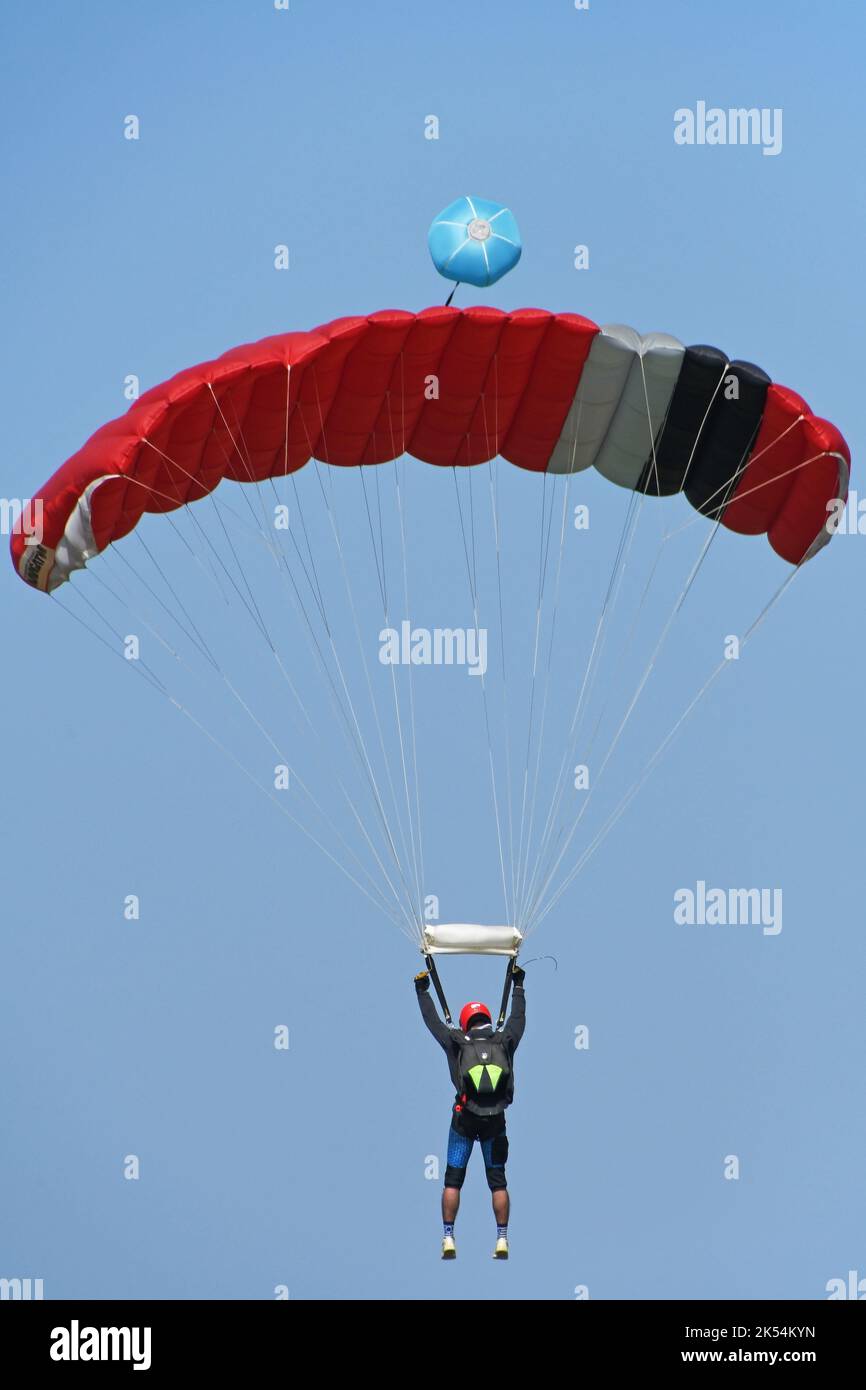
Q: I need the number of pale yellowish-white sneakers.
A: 2